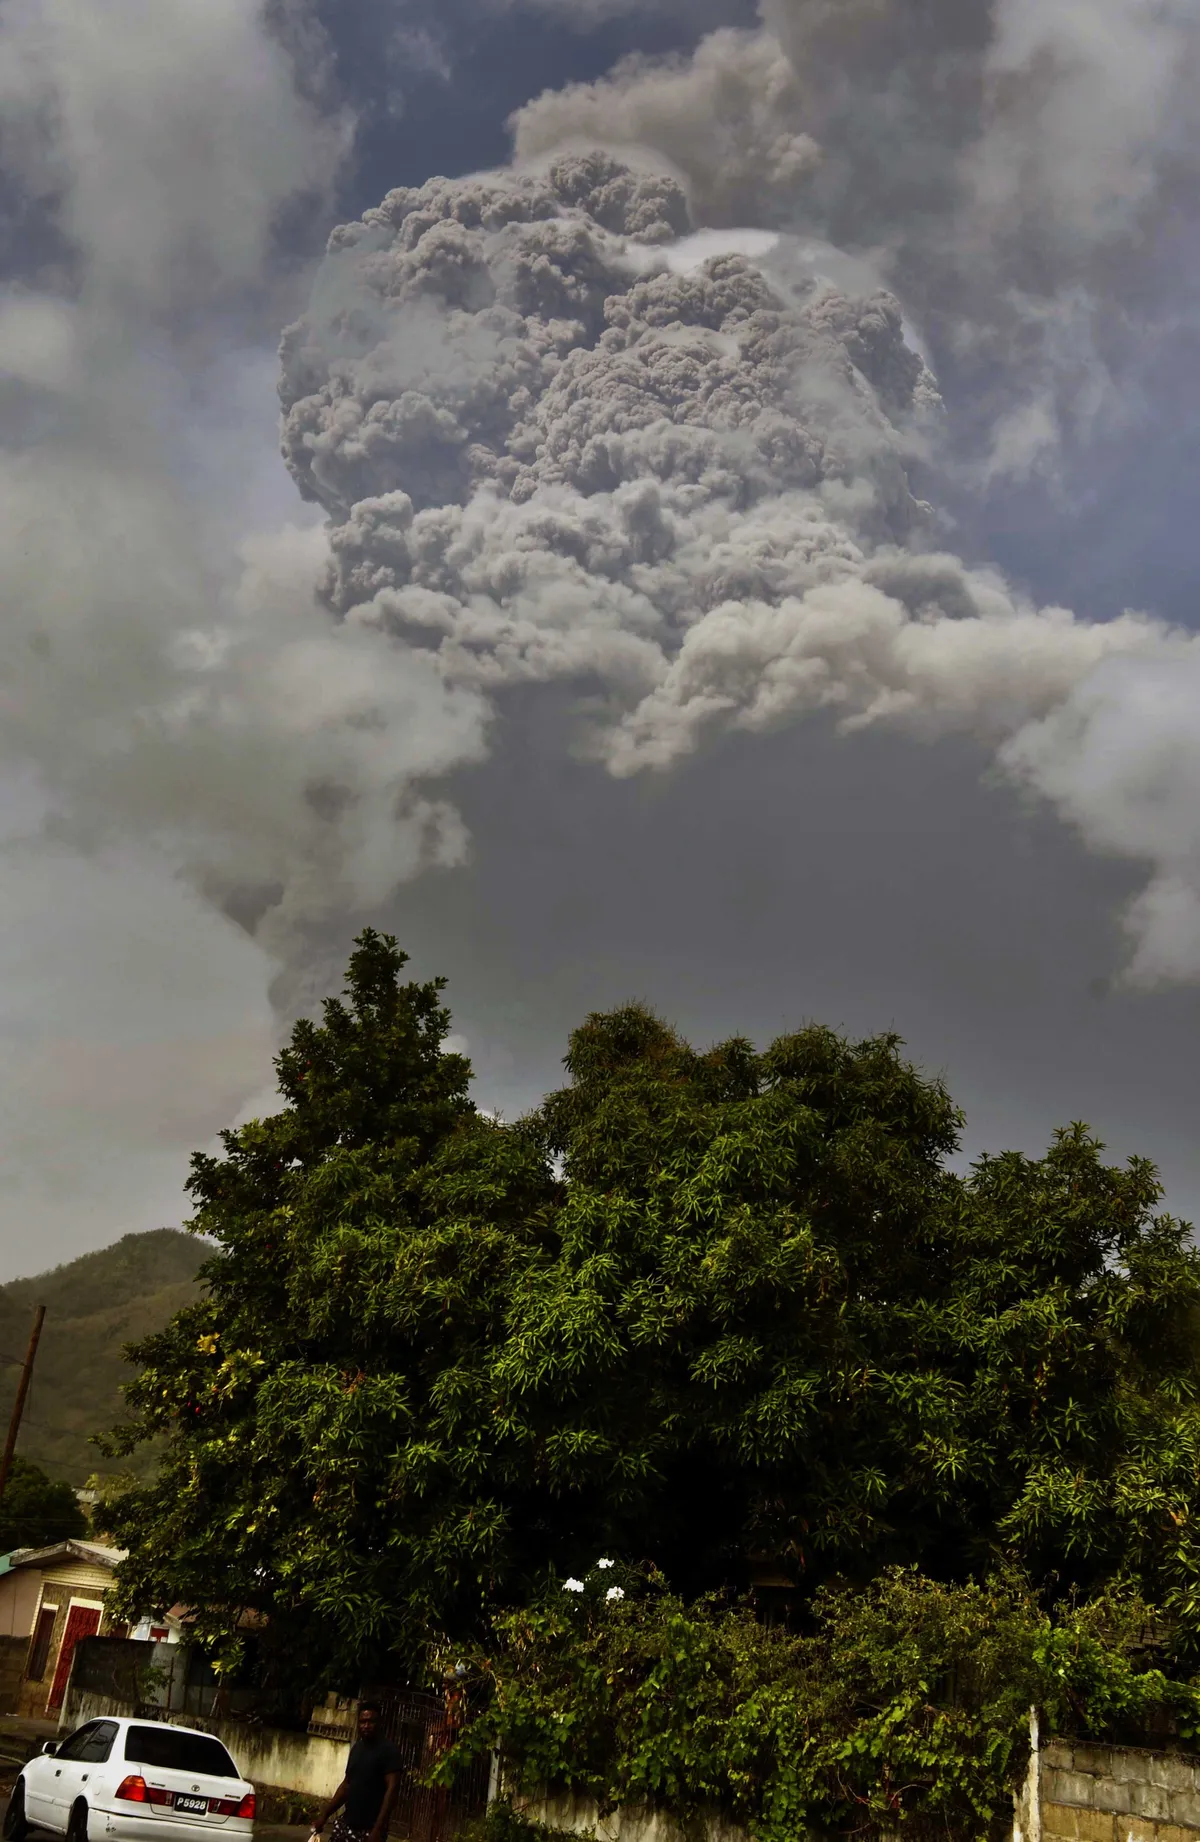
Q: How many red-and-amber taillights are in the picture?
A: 2